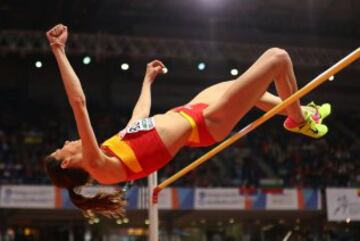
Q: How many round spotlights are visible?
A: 7